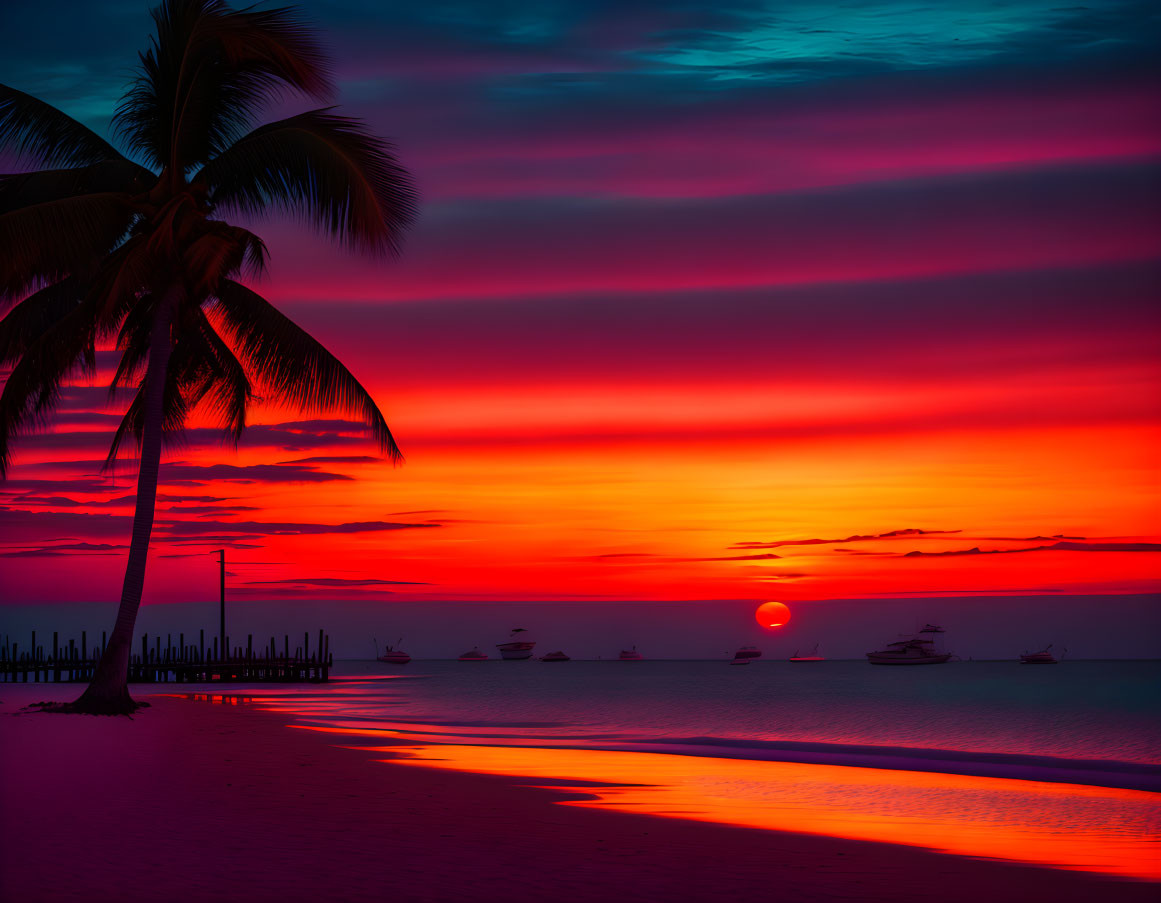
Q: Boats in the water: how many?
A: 9